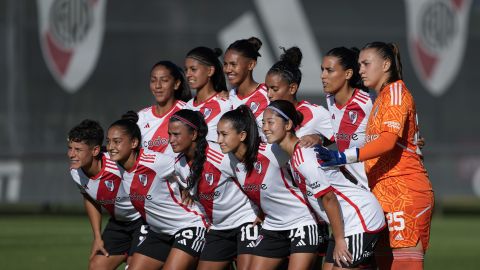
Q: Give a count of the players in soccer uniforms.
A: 11